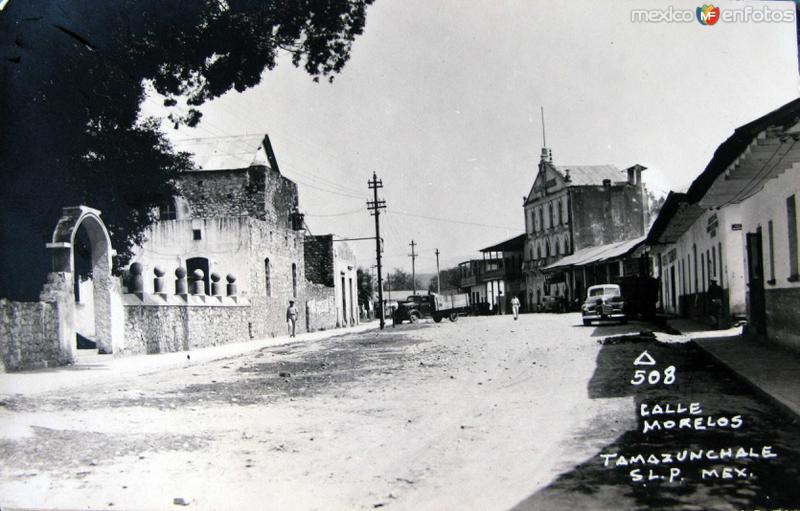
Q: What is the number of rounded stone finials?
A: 6